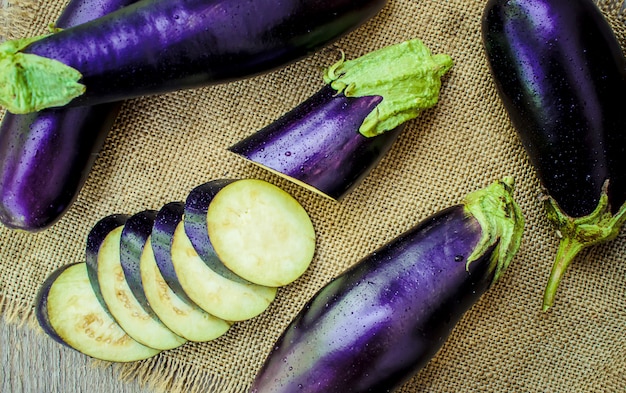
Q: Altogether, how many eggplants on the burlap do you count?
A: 5